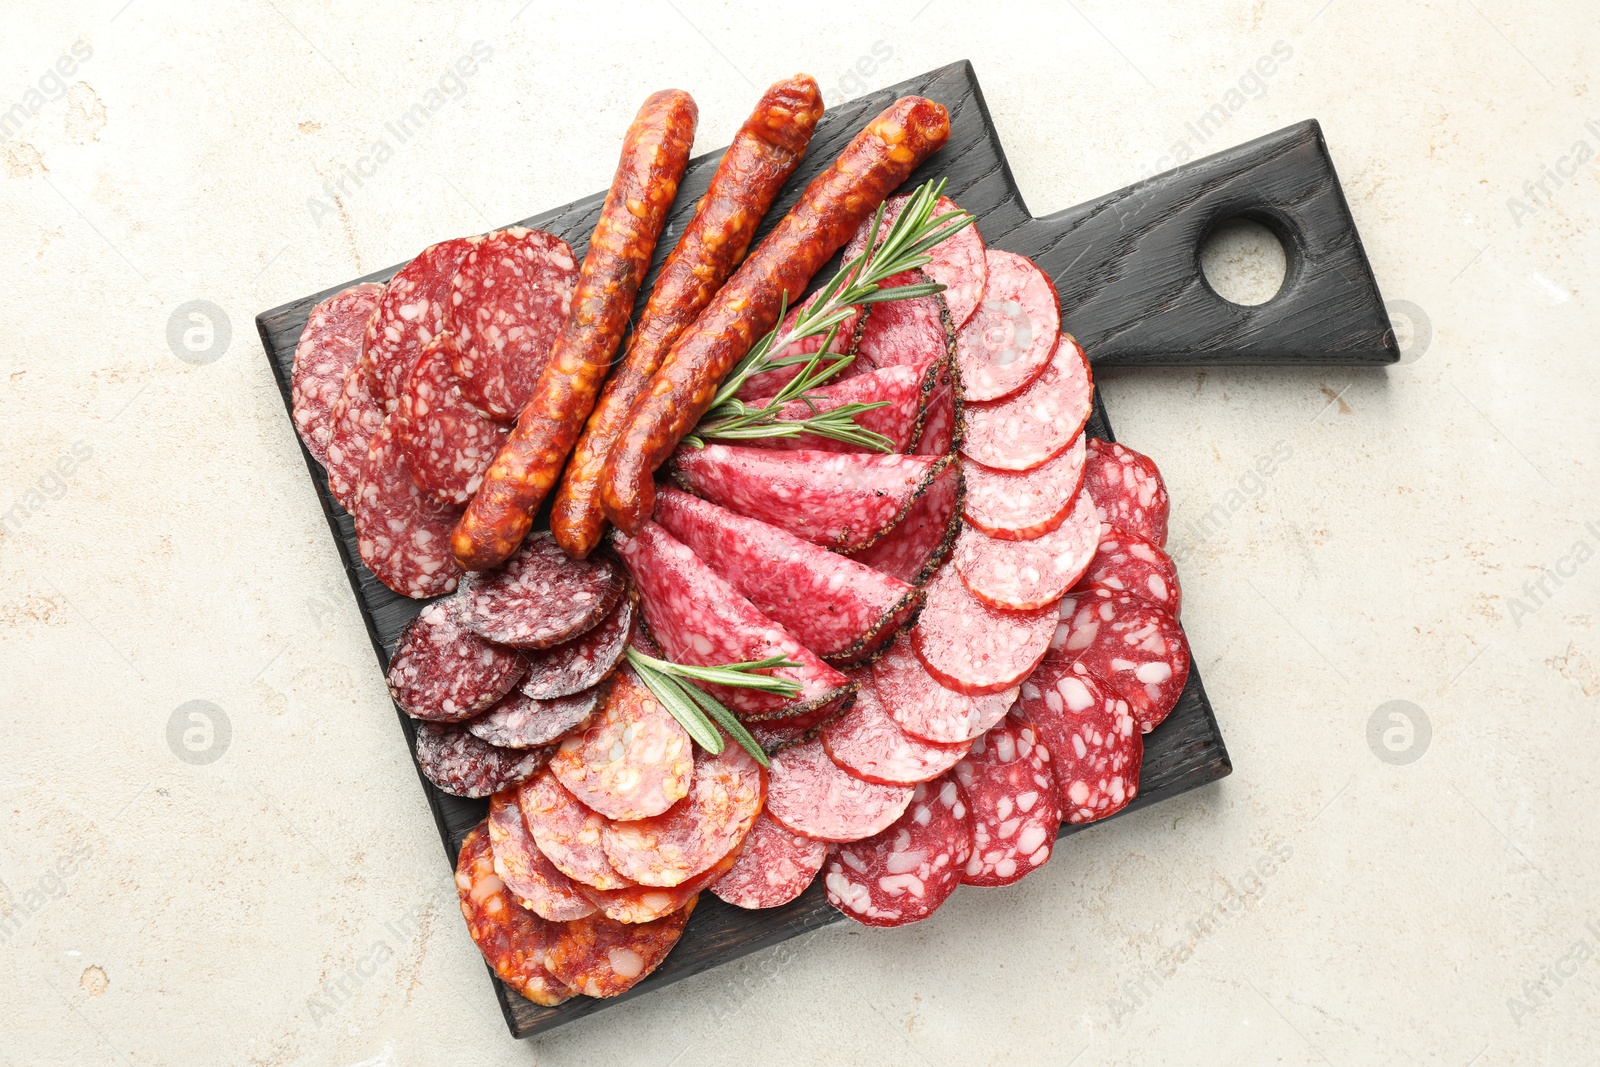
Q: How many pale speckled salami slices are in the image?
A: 10